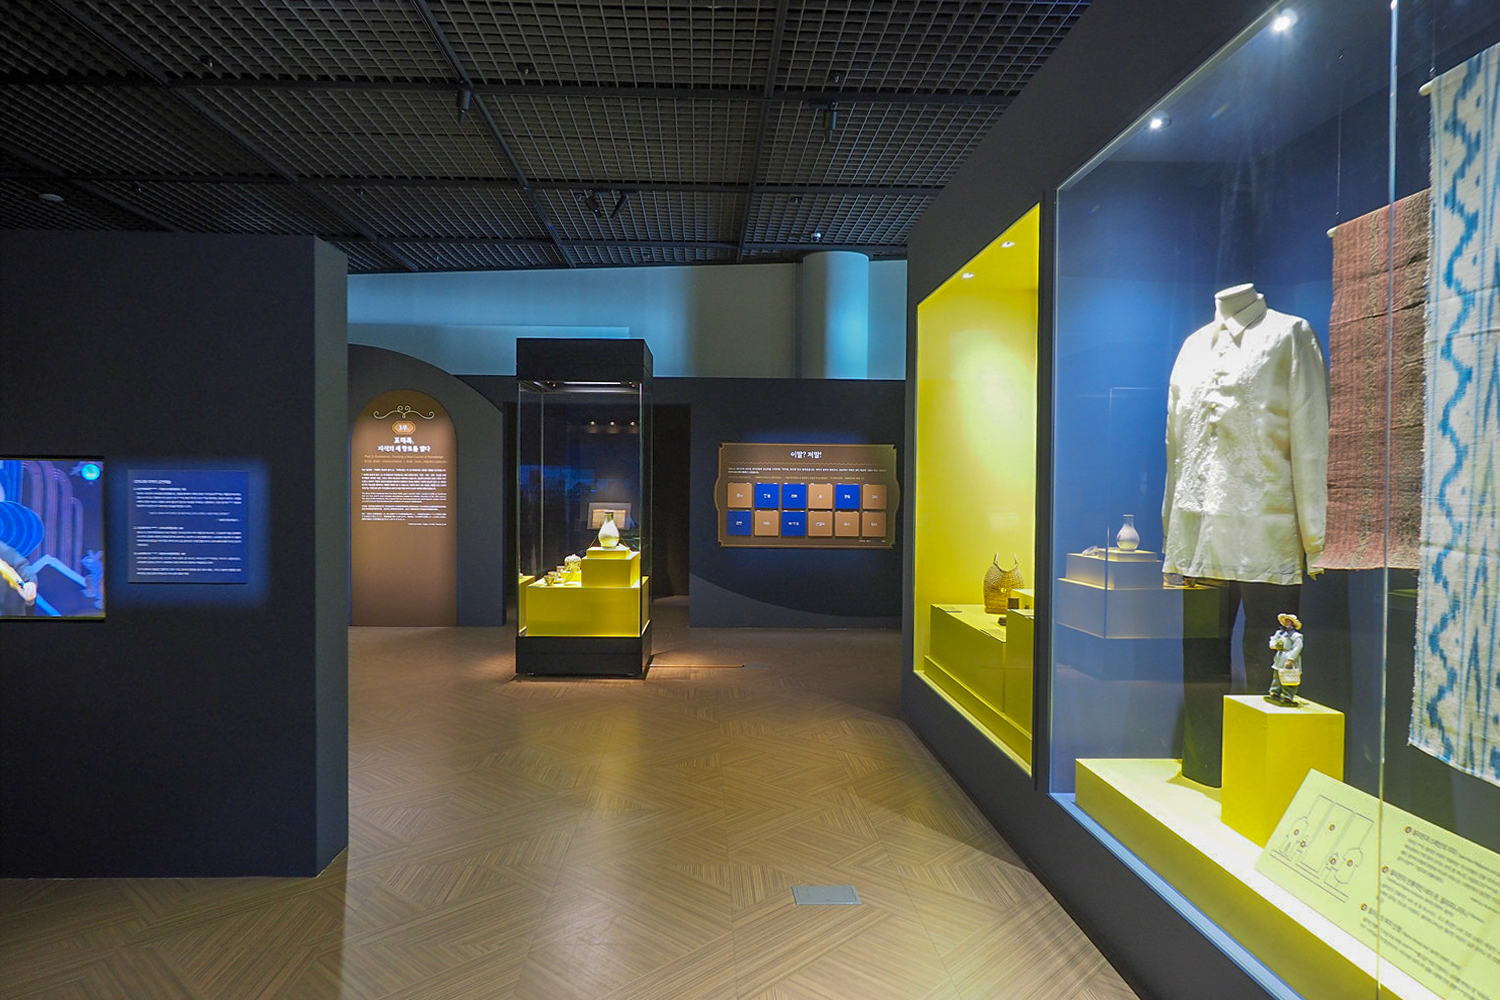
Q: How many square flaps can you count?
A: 12